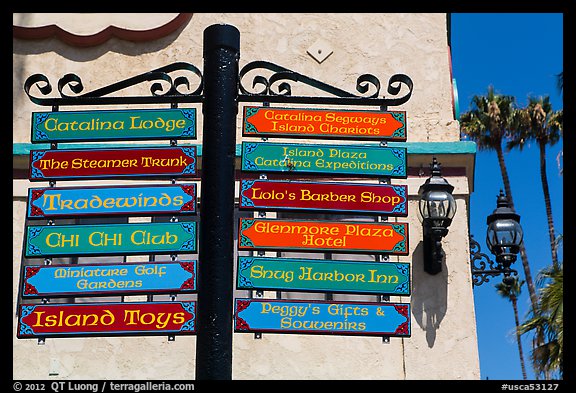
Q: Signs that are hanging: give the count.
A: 12